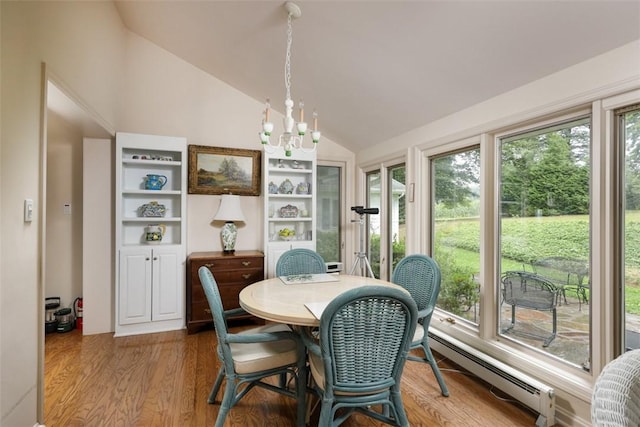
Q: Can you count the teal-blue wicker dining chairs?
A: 4